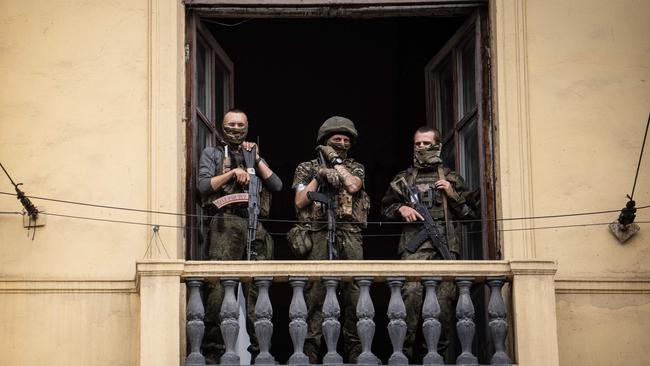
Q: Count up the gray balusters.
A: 10